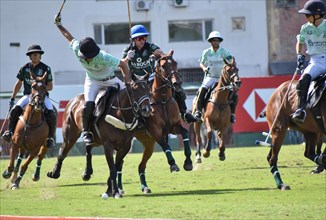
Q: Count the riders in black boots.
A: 5